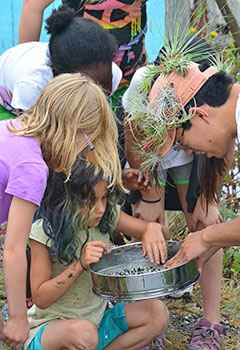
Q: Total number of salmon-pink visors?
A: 1